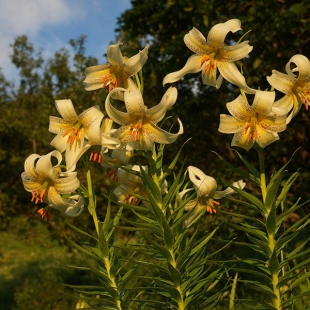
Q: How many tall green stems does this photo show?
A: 3